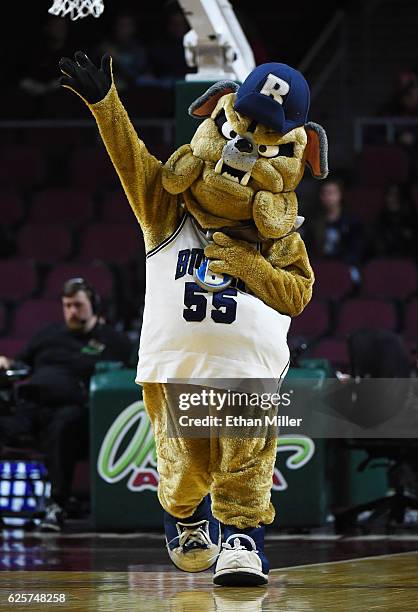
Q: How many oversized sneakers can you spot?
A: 2